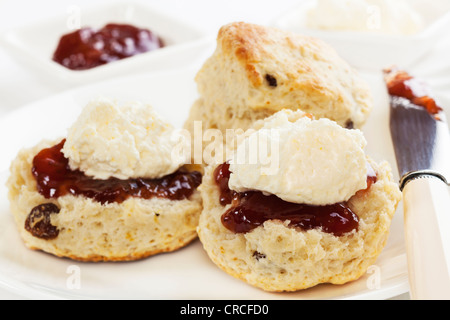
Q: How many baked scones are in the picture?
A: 3